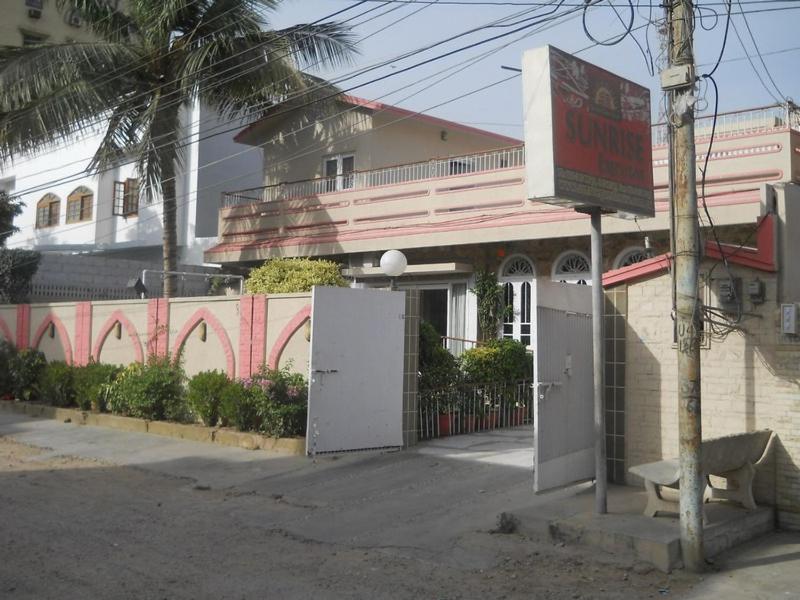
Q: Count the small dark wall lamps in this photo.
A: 4